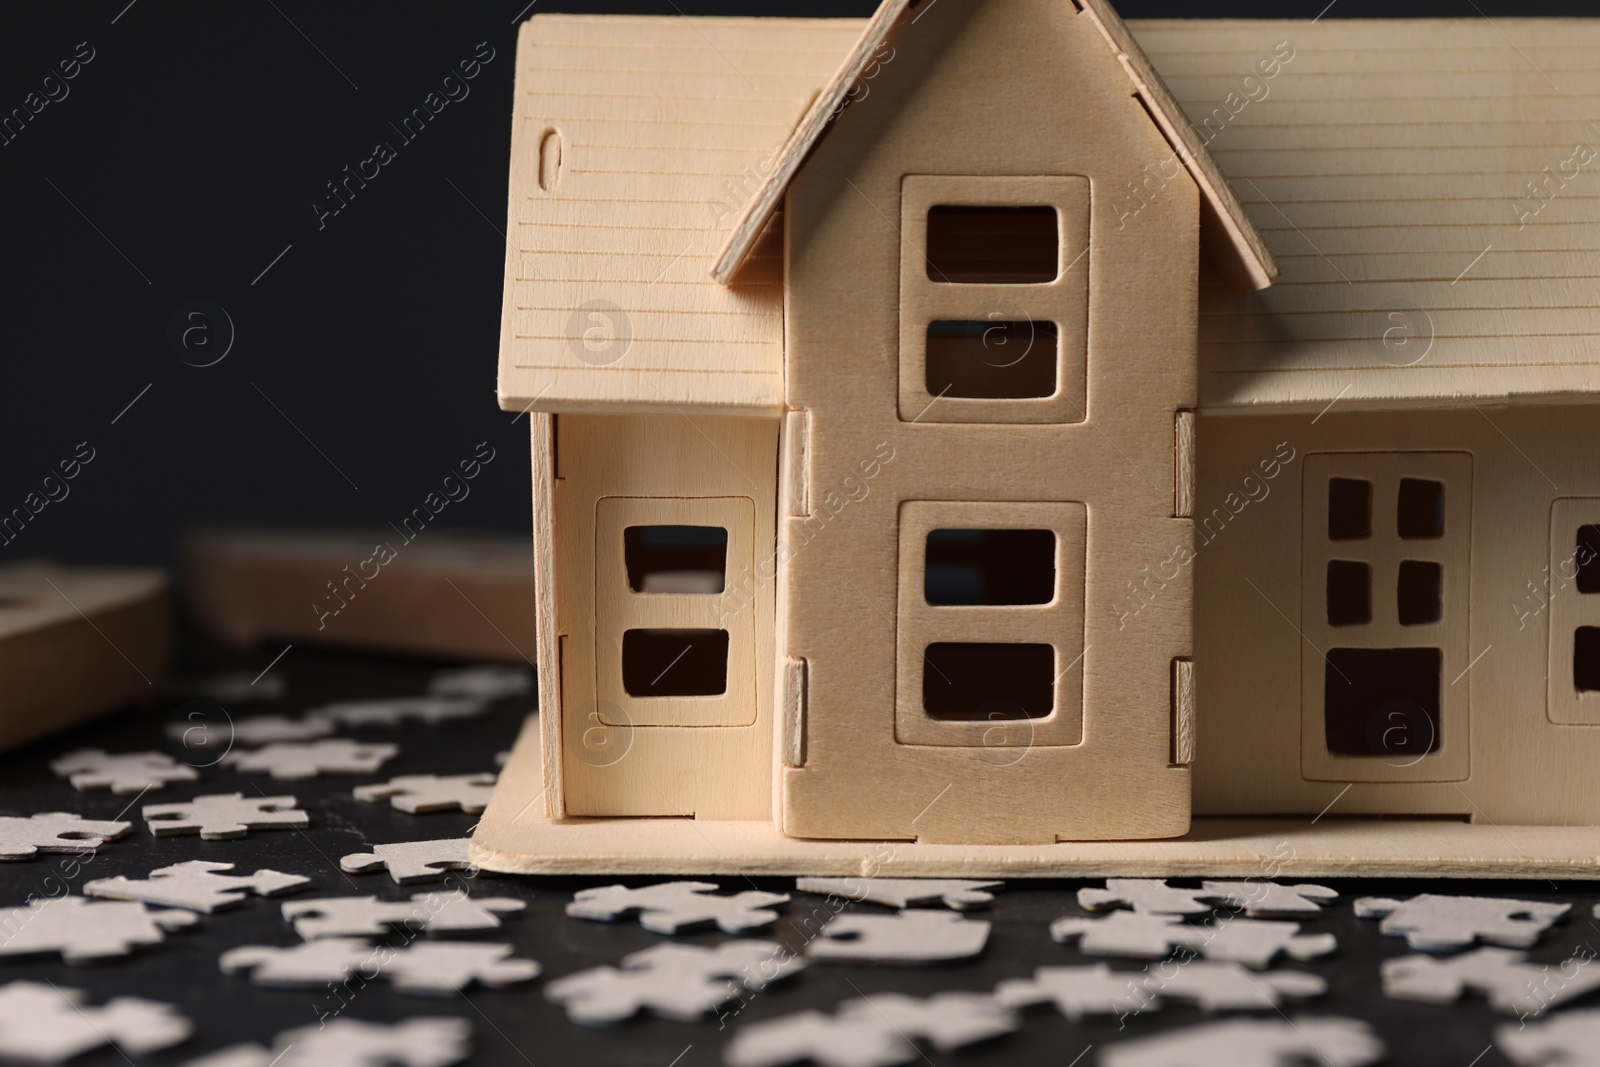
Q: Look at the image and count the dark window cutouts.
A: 13